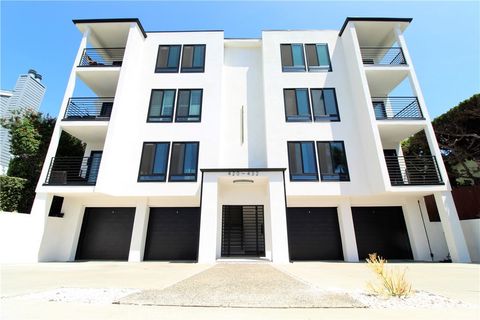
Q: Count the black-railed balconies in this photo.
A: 6